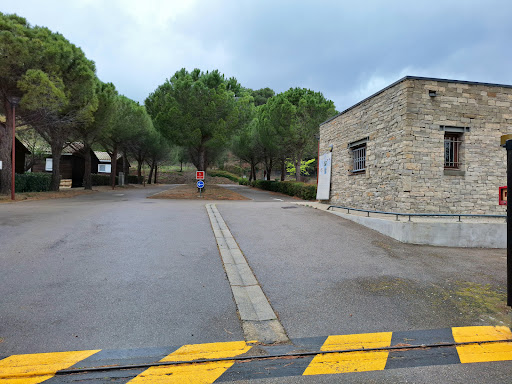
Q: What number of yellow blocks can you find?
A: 4